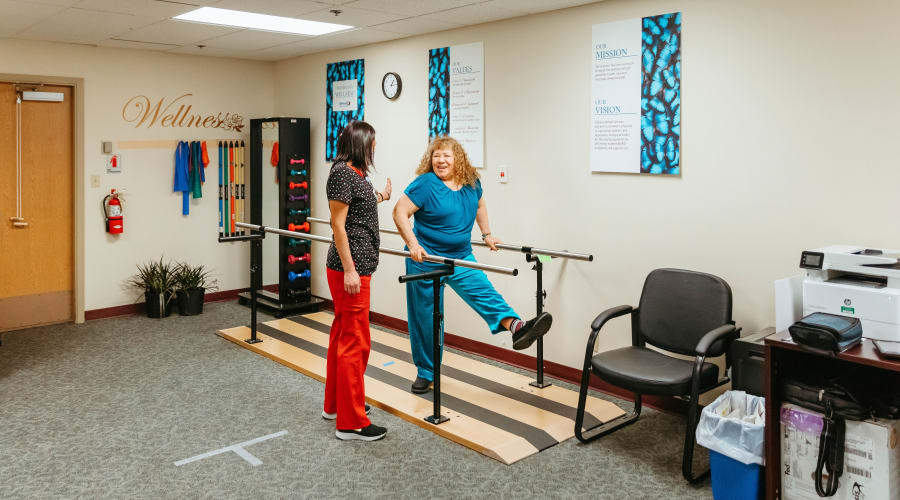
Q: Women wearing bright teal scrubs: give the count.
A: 1